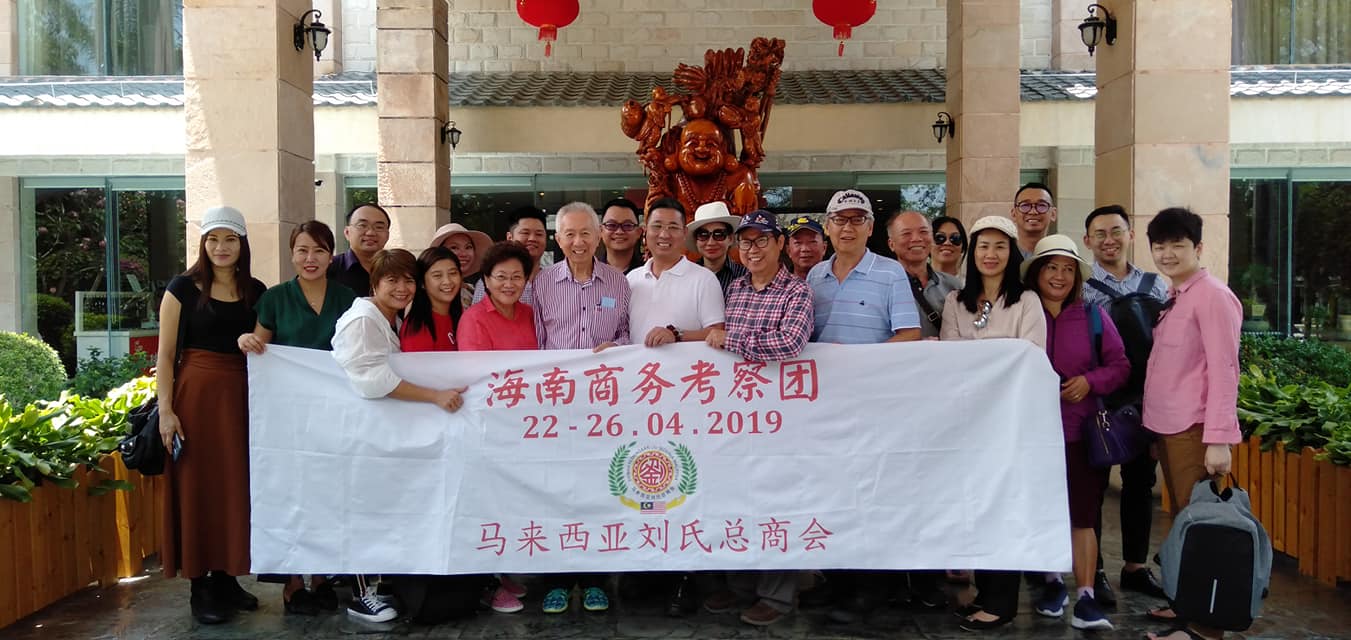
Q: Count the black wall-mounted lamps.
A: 4